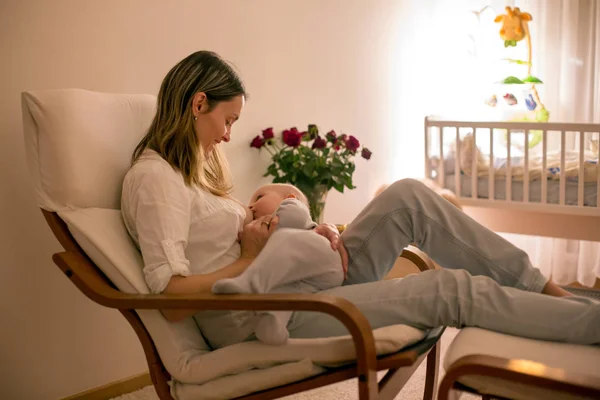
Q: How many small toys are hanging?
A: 3